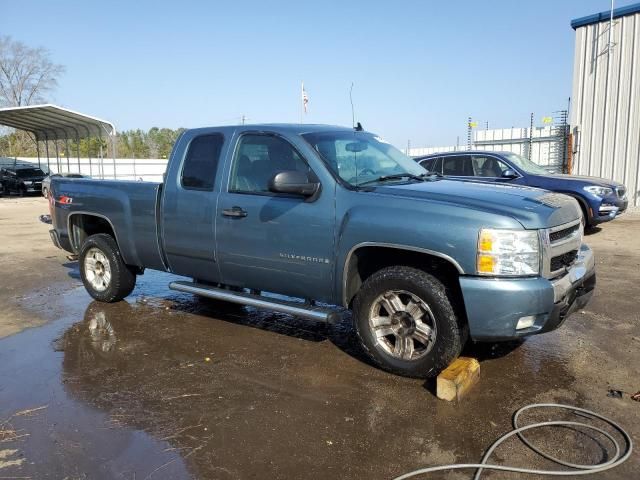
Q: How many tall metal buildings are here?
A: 1